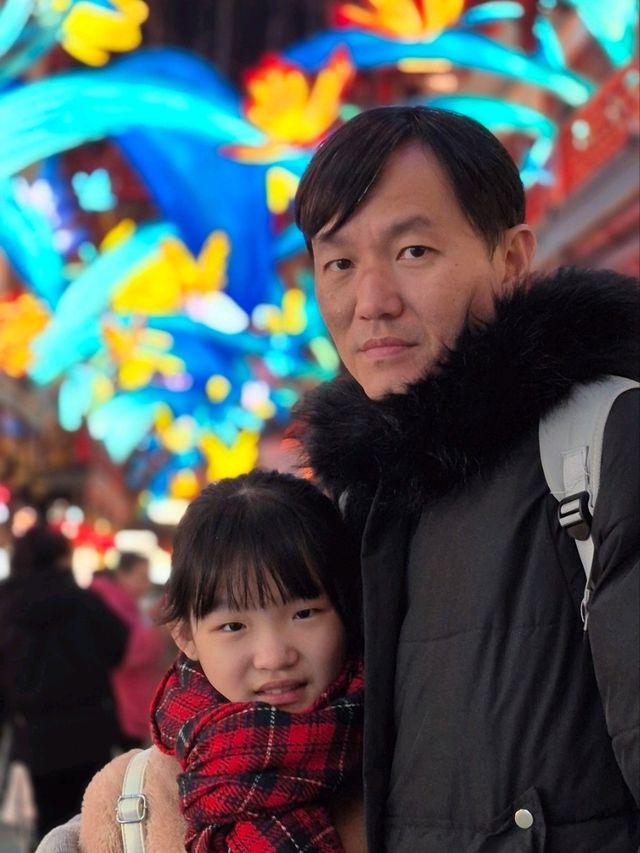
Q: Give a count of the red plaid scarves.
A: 1